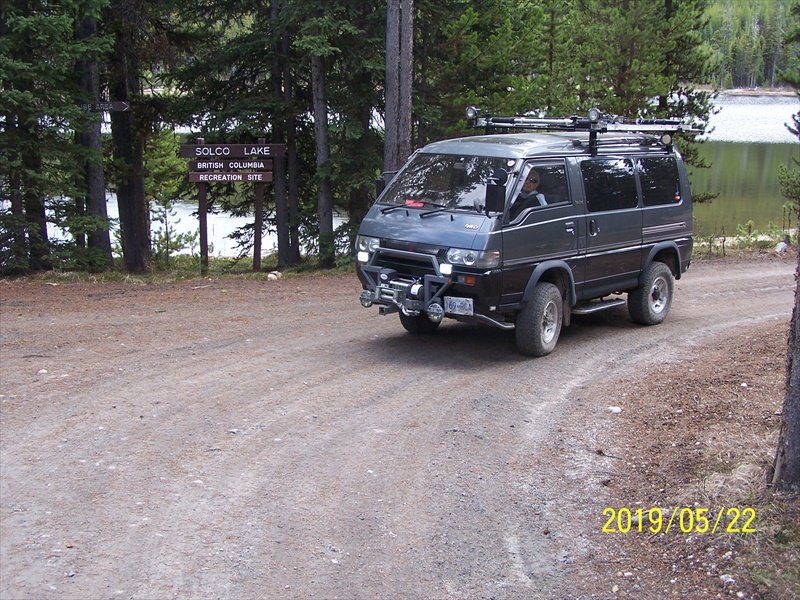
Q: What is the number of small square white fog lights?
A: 2